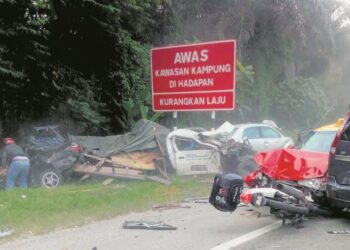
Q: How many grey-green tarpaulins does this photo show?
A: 1